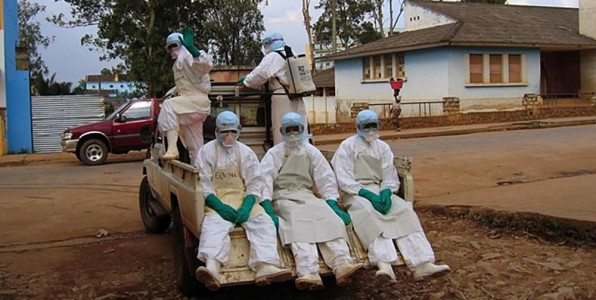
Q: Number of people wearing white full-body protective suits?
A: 5